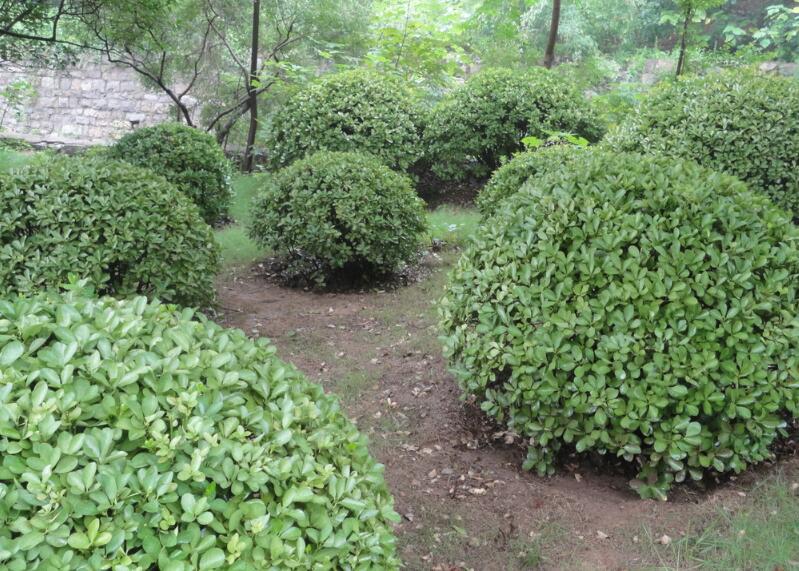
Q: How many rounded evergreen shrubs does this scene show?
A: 9